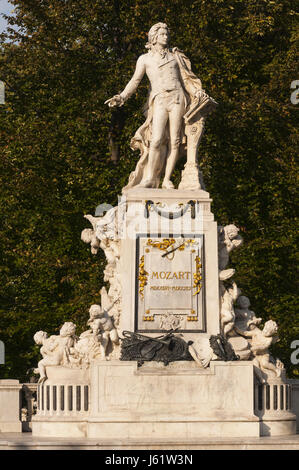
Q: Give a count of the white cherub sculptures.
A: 8